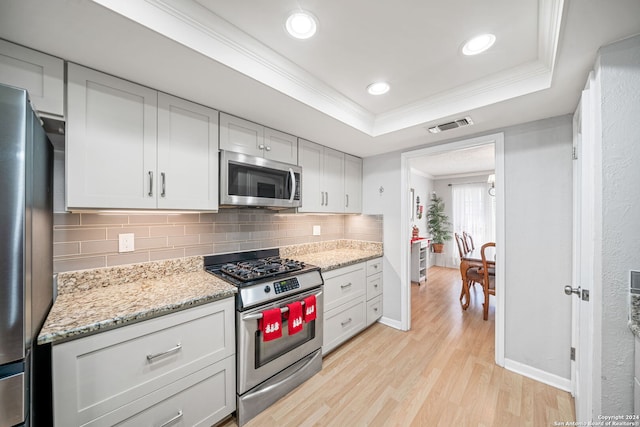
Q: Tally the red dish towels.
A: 3